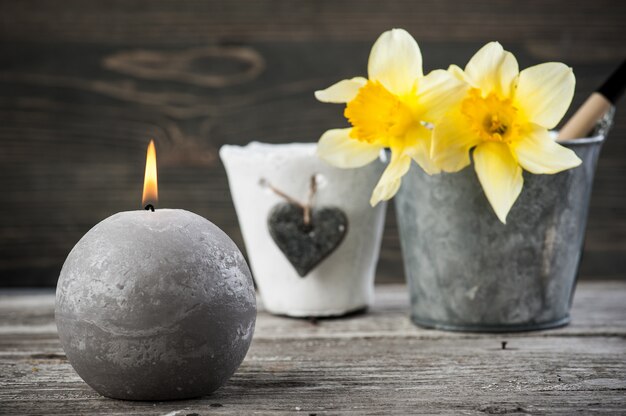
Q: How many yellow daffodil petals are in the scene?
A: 12